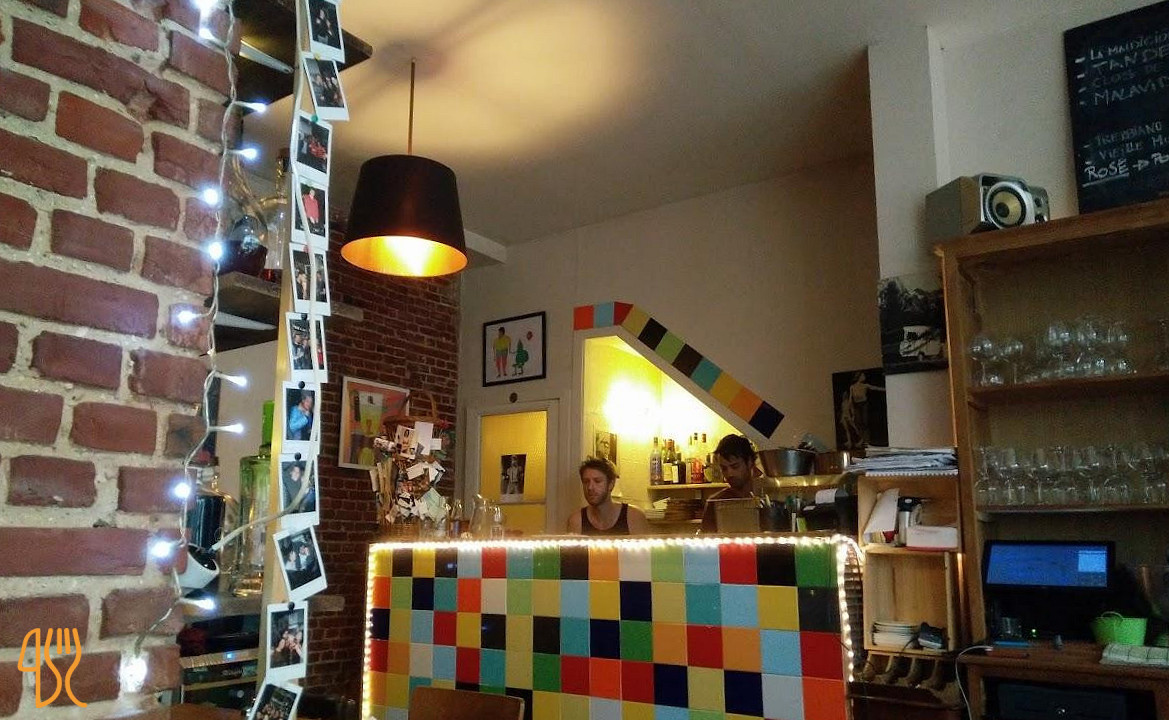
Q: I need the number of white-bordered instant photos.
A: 11